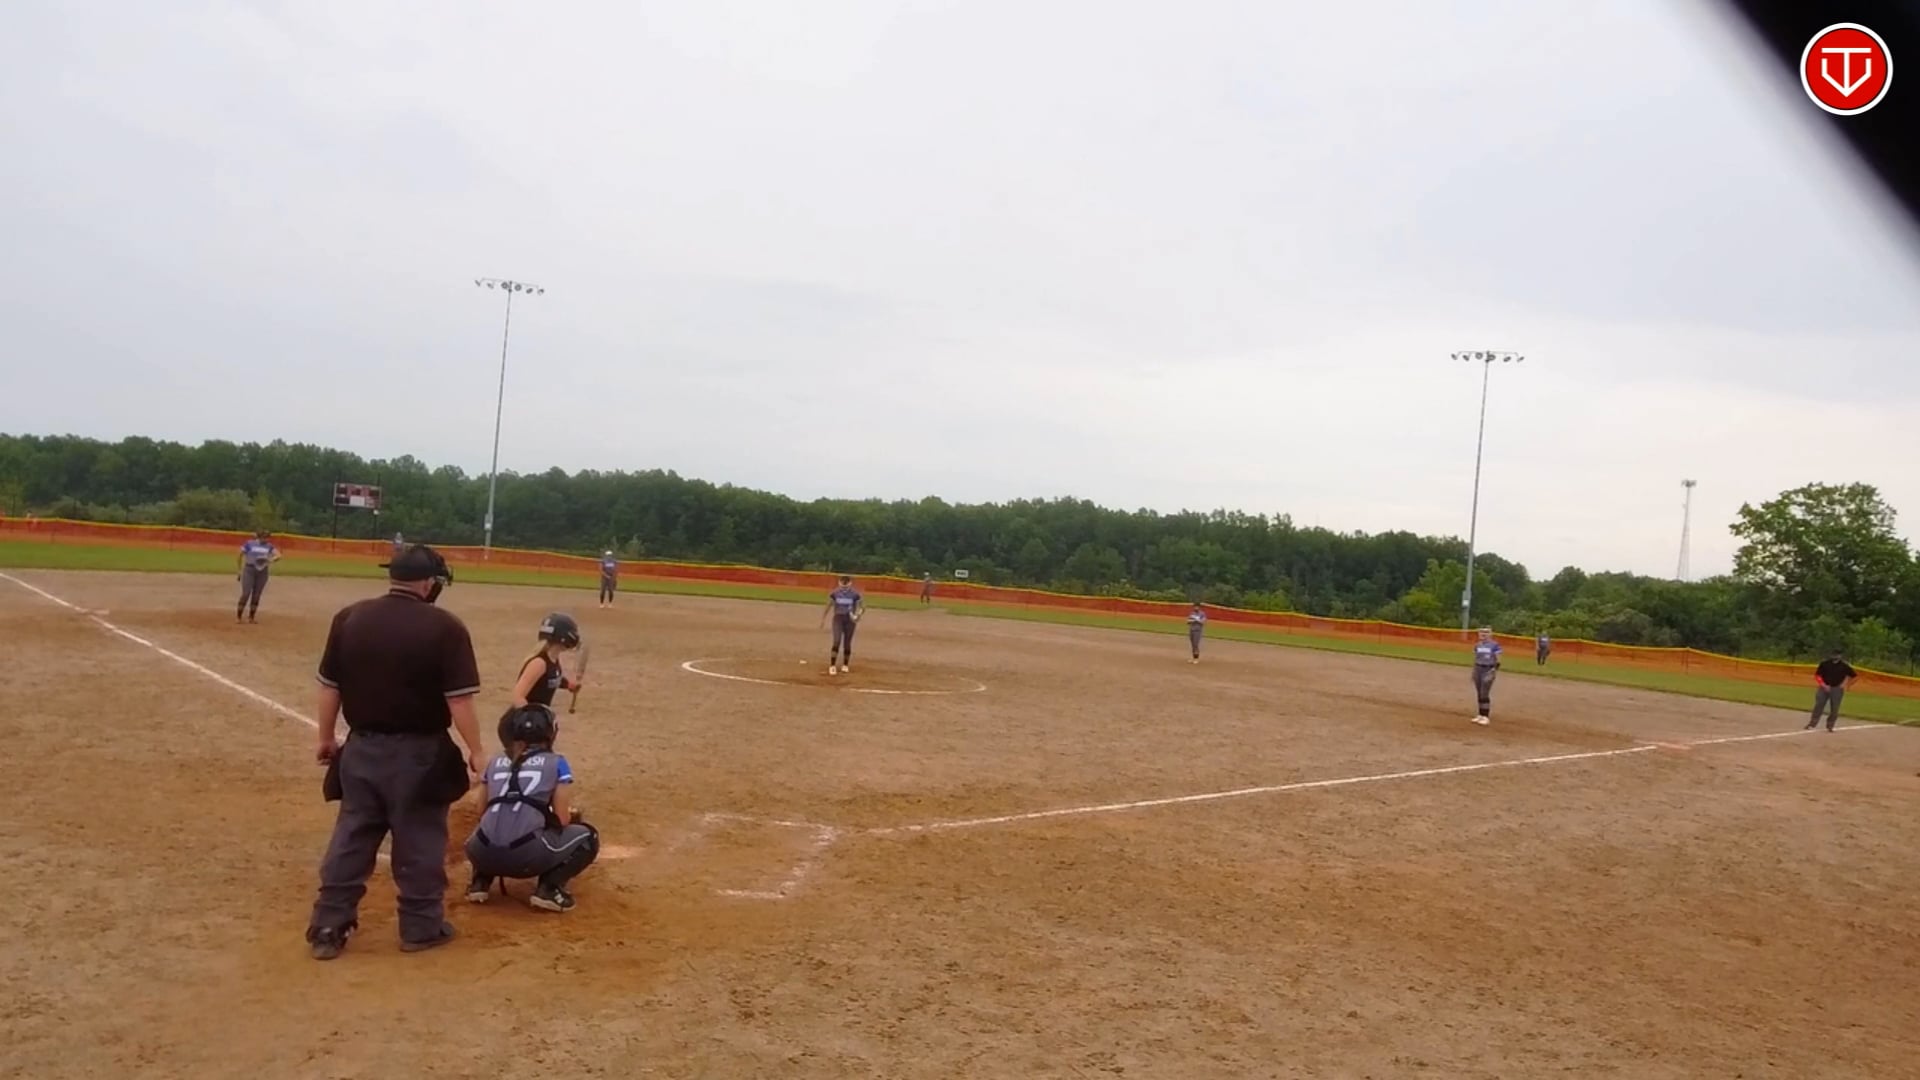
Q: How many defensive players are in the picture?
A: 9